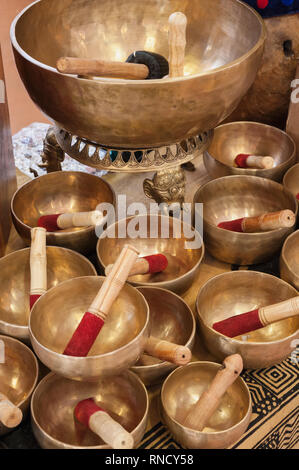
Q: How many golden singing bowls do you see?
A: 14